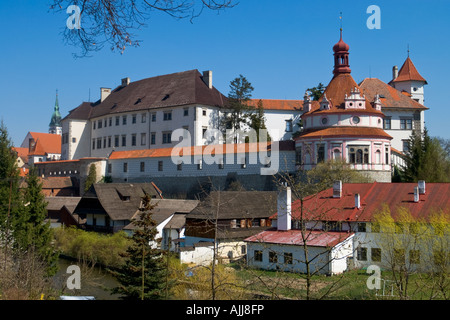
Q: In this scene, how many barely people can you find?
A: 0